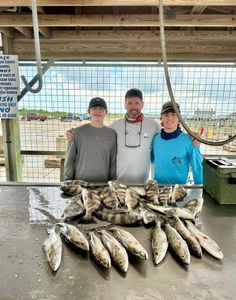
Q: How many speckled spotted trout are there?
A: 9